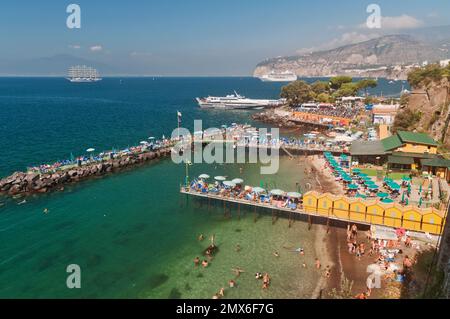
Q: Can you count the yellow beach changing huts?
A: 8